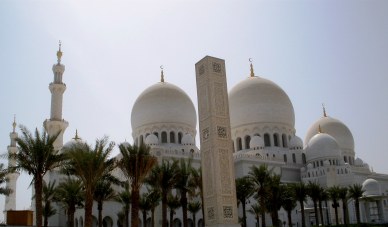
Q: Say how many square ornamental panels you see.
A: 6